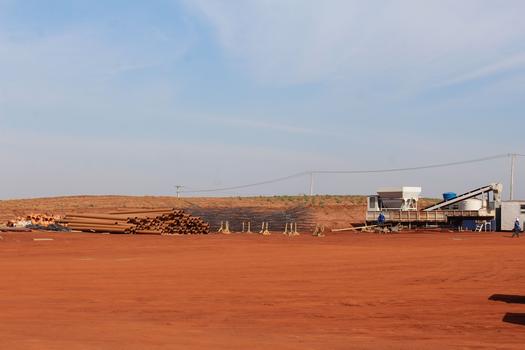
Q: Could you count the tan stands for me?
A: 11